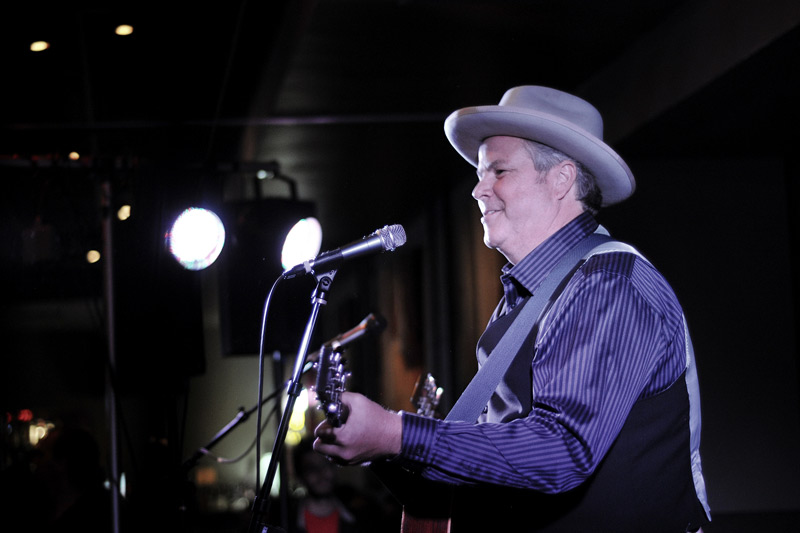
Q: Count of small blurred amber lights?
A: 5